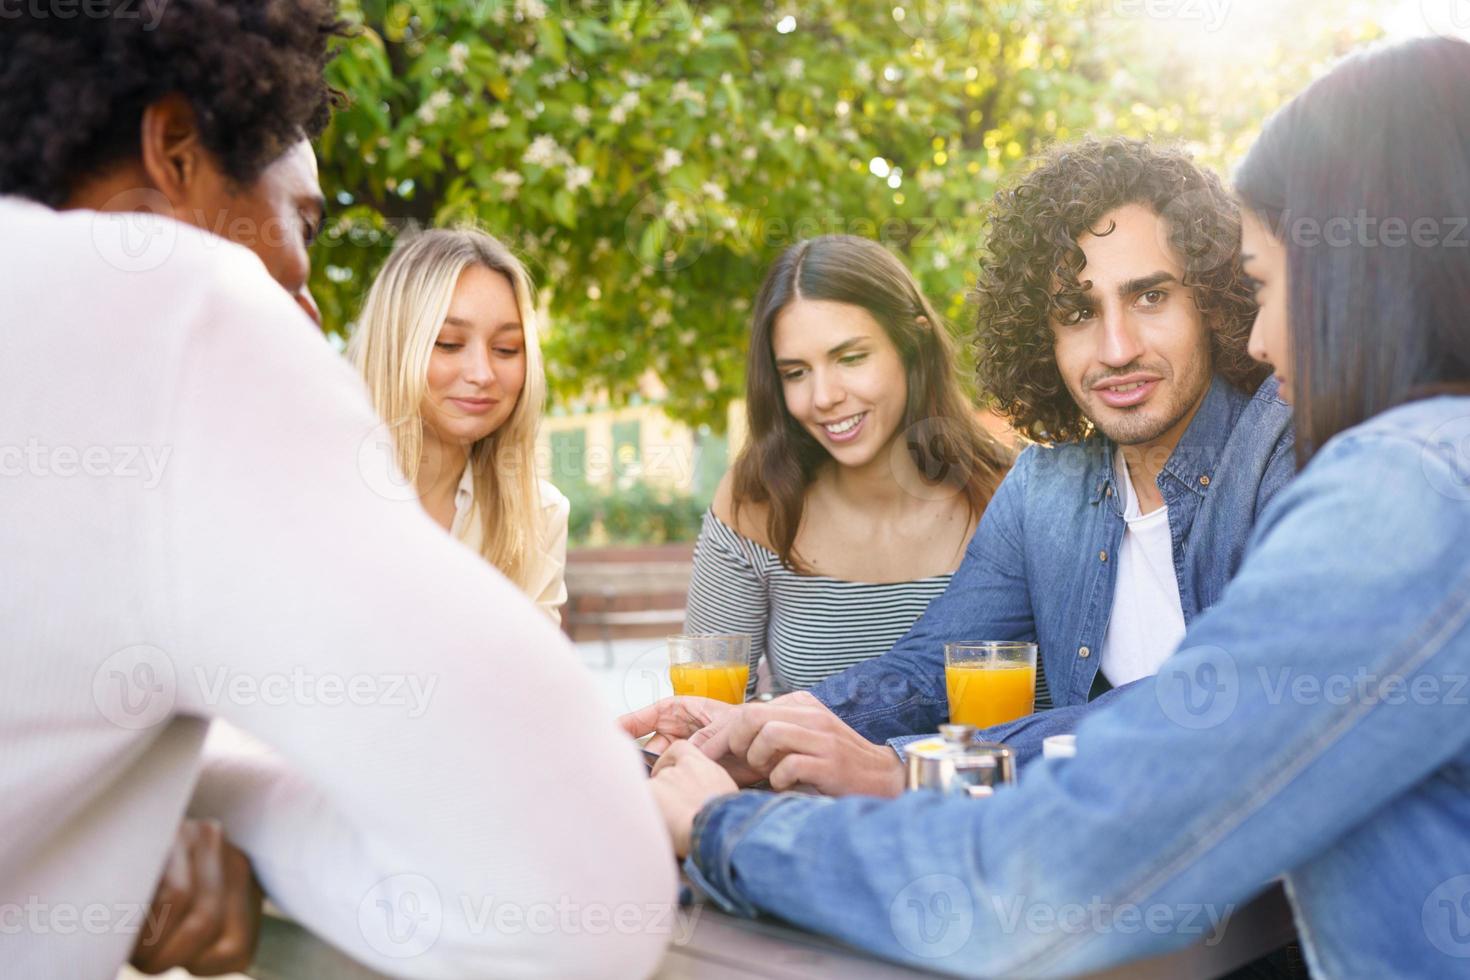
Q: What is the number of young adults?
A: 5